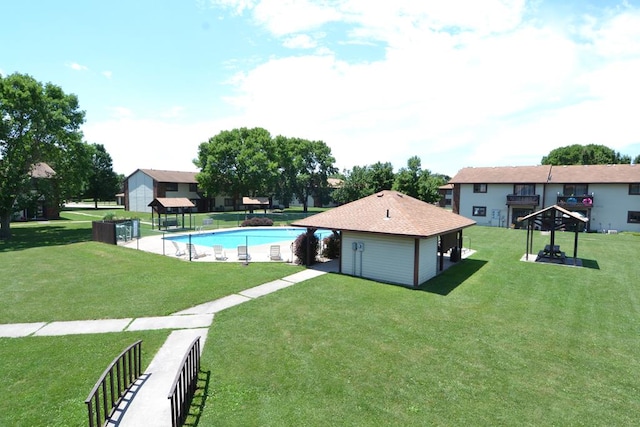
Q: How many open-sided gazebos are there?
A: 3